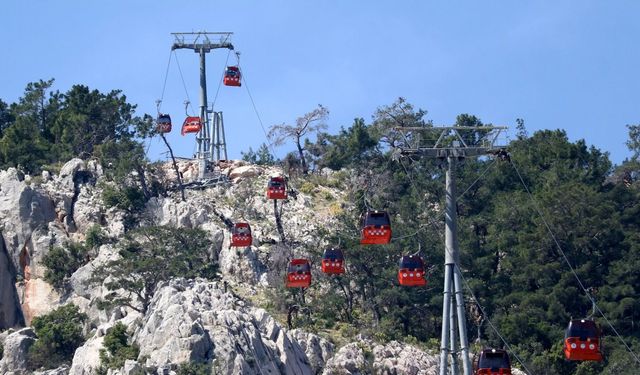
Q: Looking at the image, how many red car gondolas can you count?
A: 11